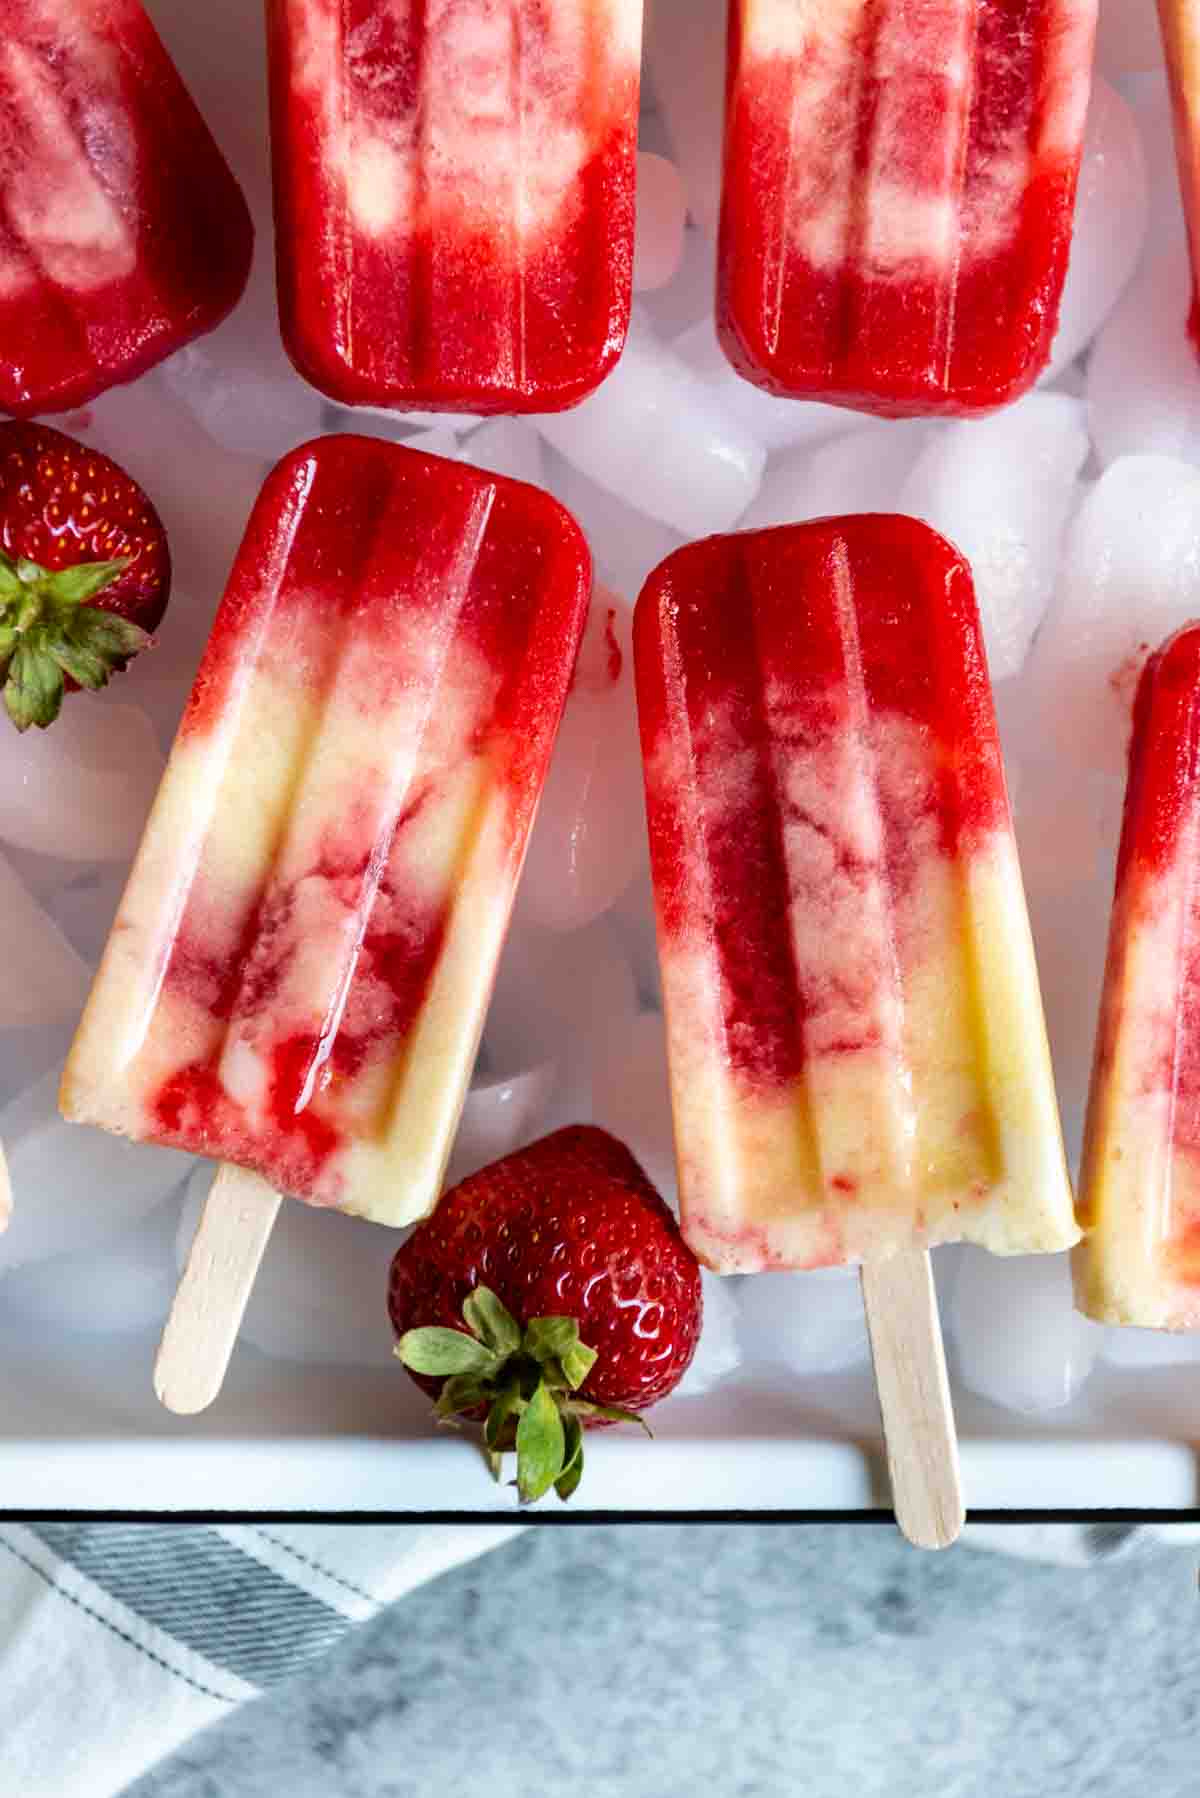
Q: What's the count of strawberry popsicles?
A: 7